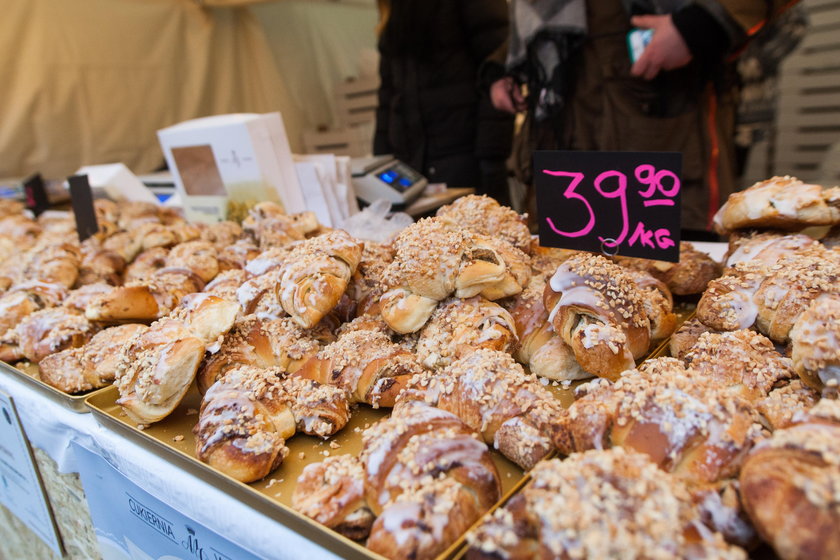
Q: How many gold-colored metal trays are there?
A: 3